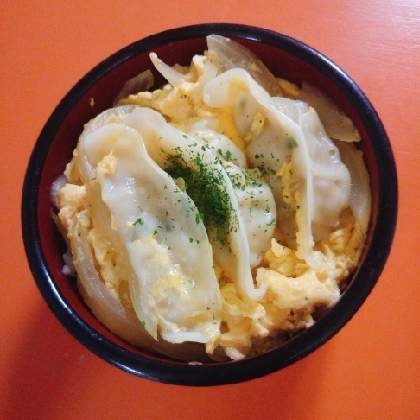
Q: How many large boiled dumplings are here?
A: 3